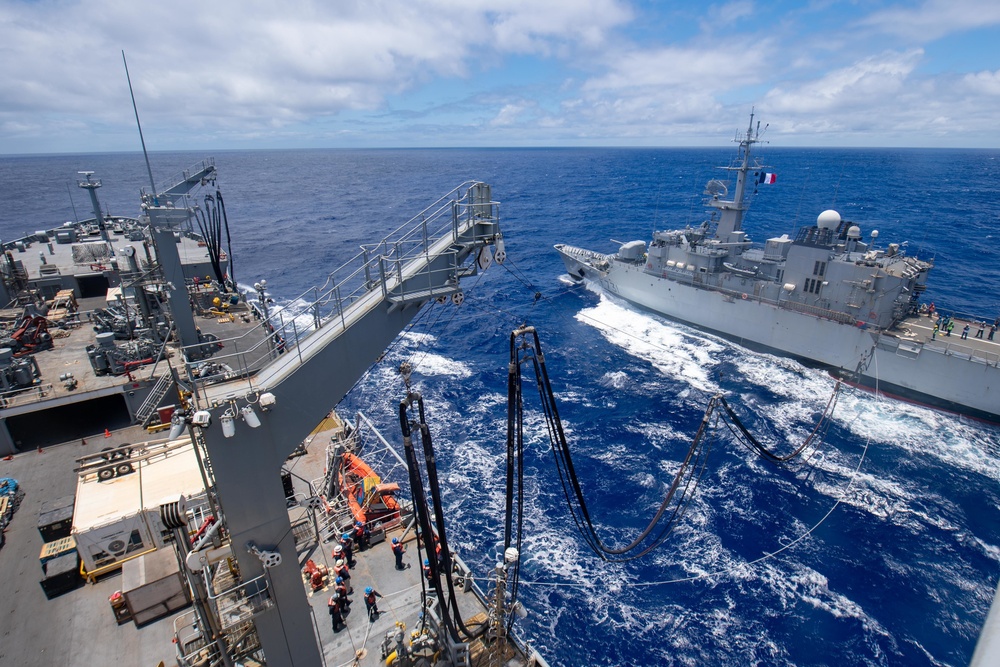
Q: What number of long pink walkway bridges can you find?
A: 0